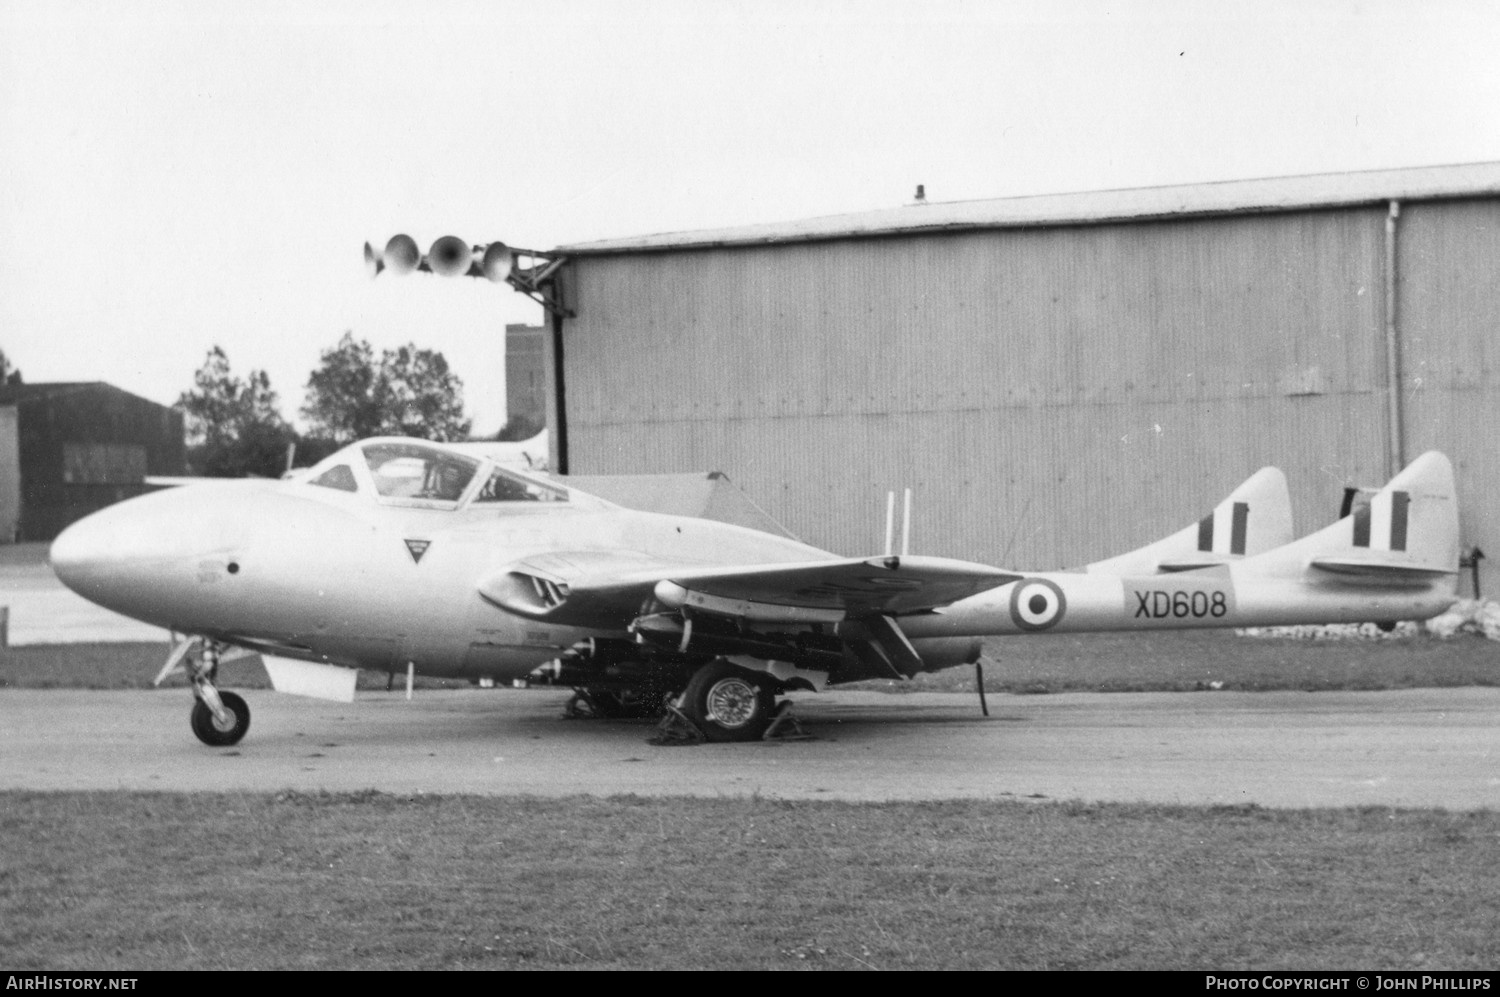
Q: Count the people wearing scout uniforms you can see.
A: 0